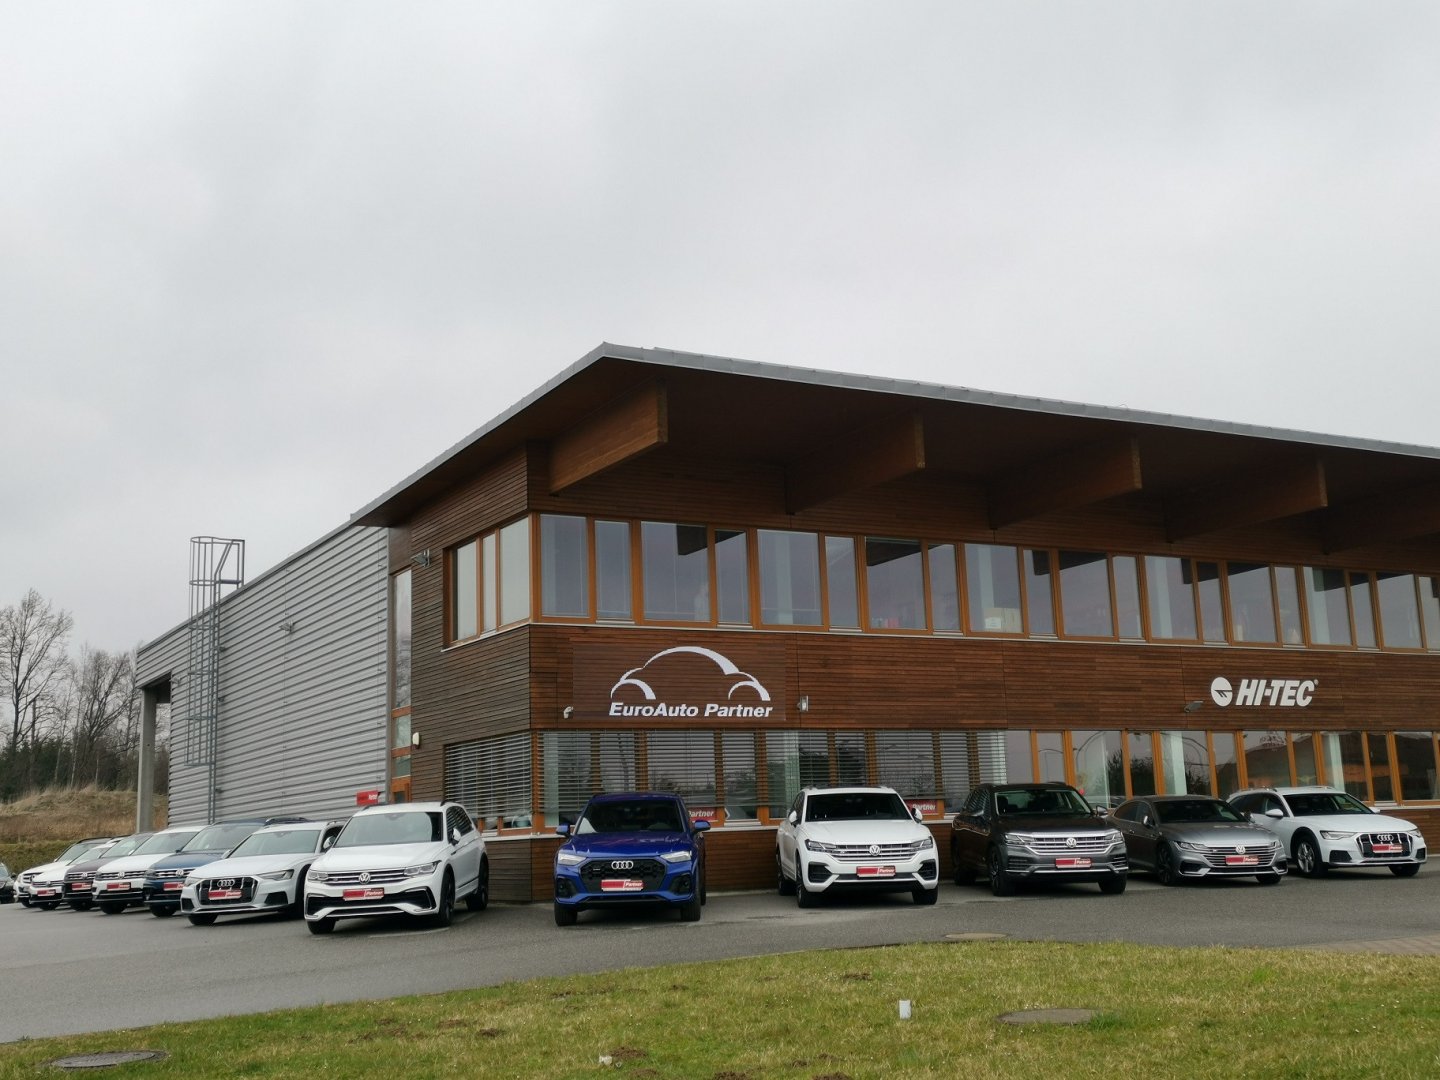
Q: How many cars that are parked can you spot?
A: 13